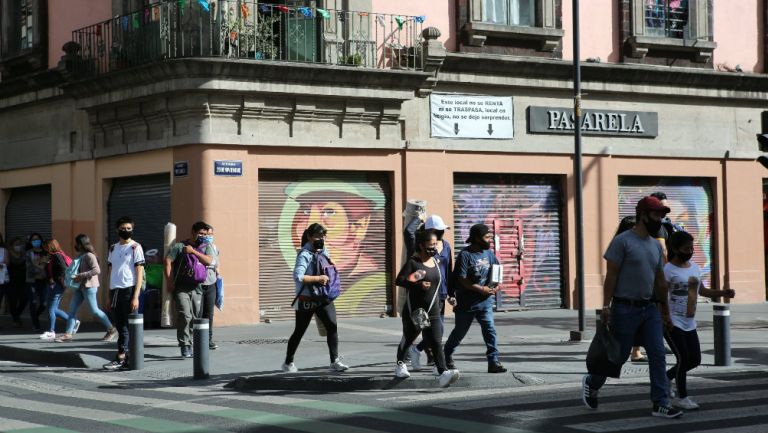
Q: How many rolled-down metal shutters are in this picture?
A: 5